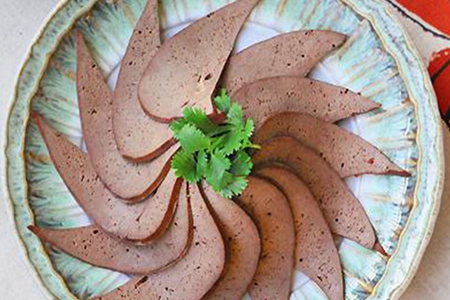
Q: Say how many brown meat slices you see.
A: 13